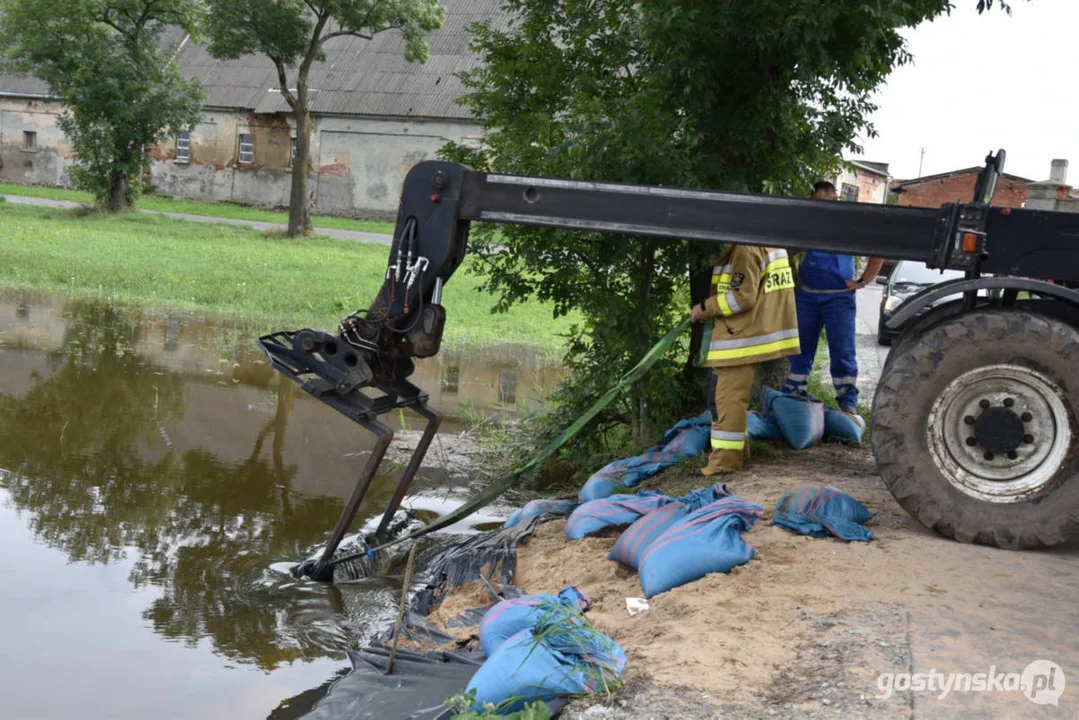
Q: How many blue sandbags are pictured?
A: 12